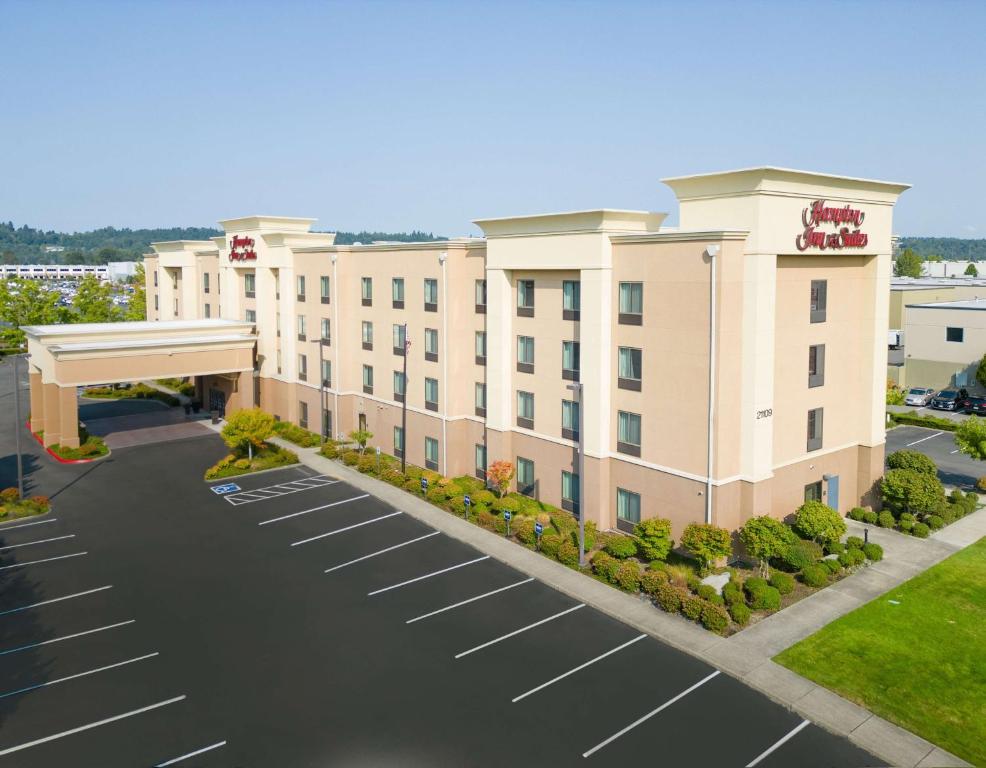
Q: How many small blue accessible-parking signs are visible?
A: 4